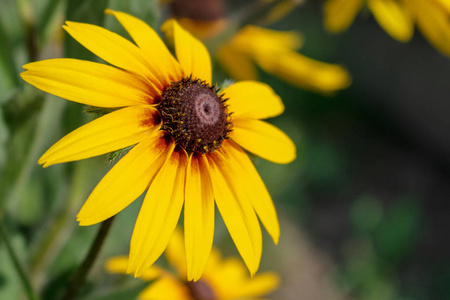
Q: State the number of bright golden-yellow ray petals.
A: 12